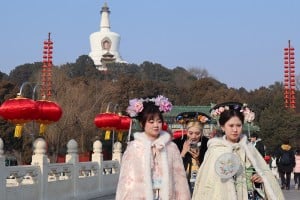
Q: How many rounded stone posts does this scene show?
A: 5